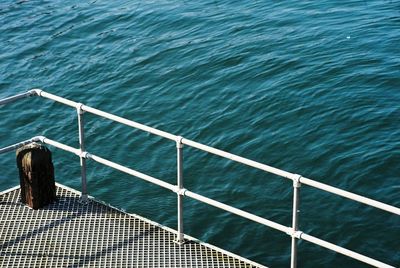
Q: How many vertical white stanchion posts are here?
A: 3